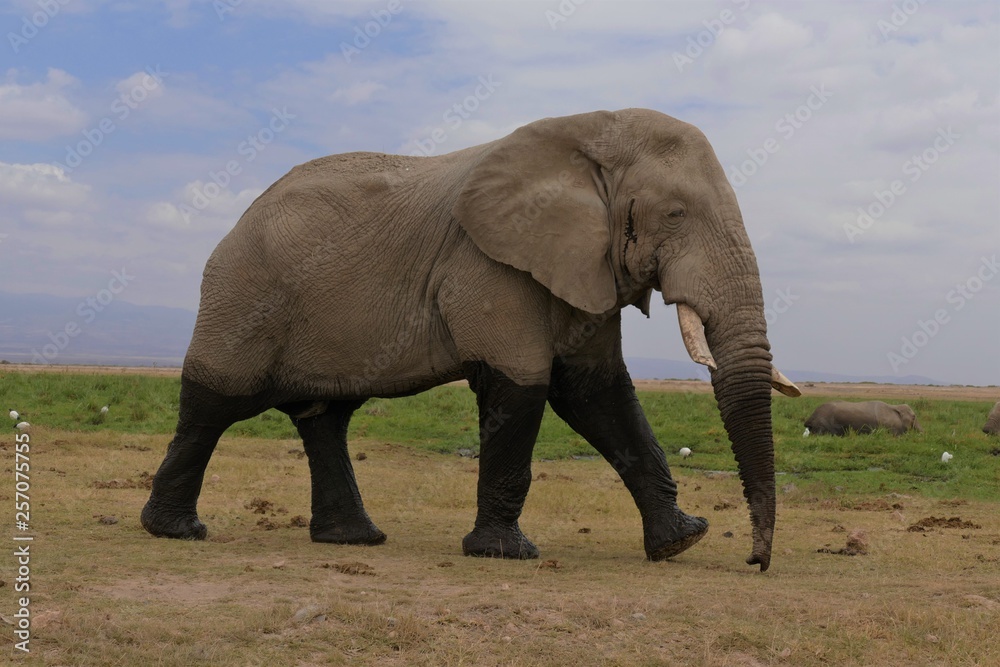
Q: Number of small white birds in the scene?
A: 6